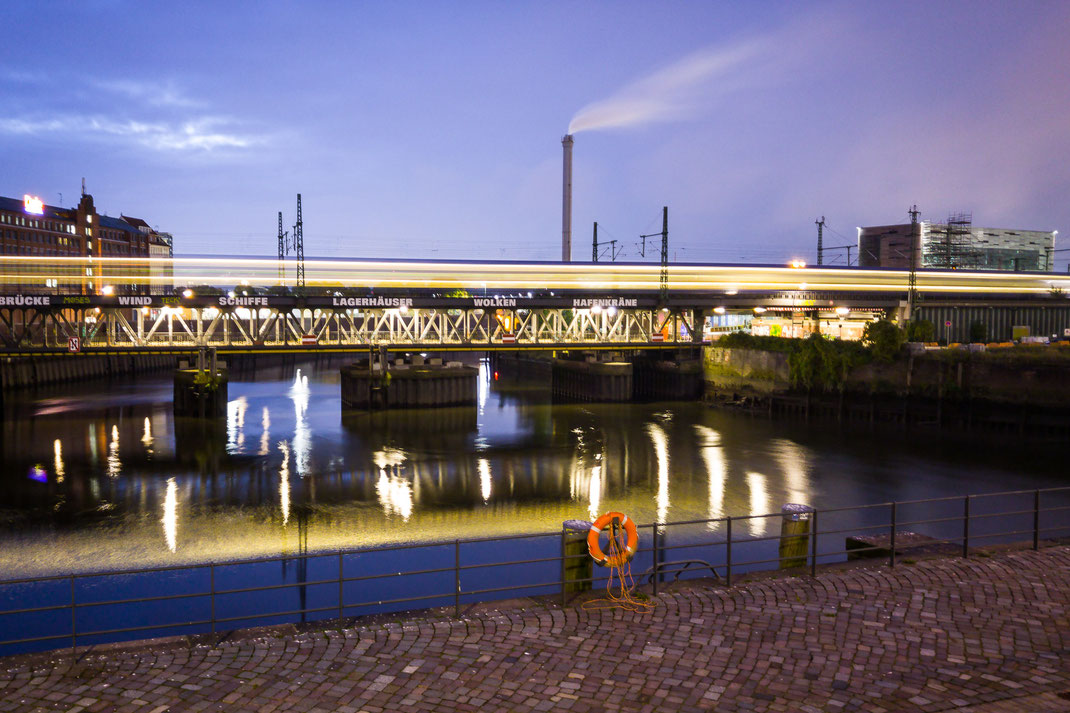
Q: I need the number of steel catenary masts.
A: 6